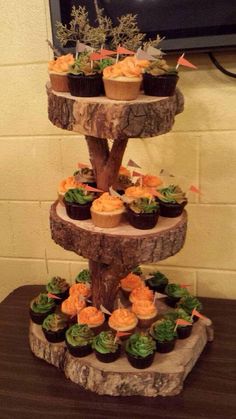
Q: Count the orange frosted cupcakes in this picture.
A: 14